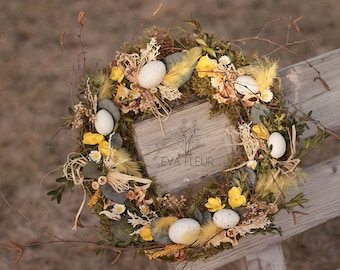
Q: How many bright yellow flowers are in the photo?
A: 8